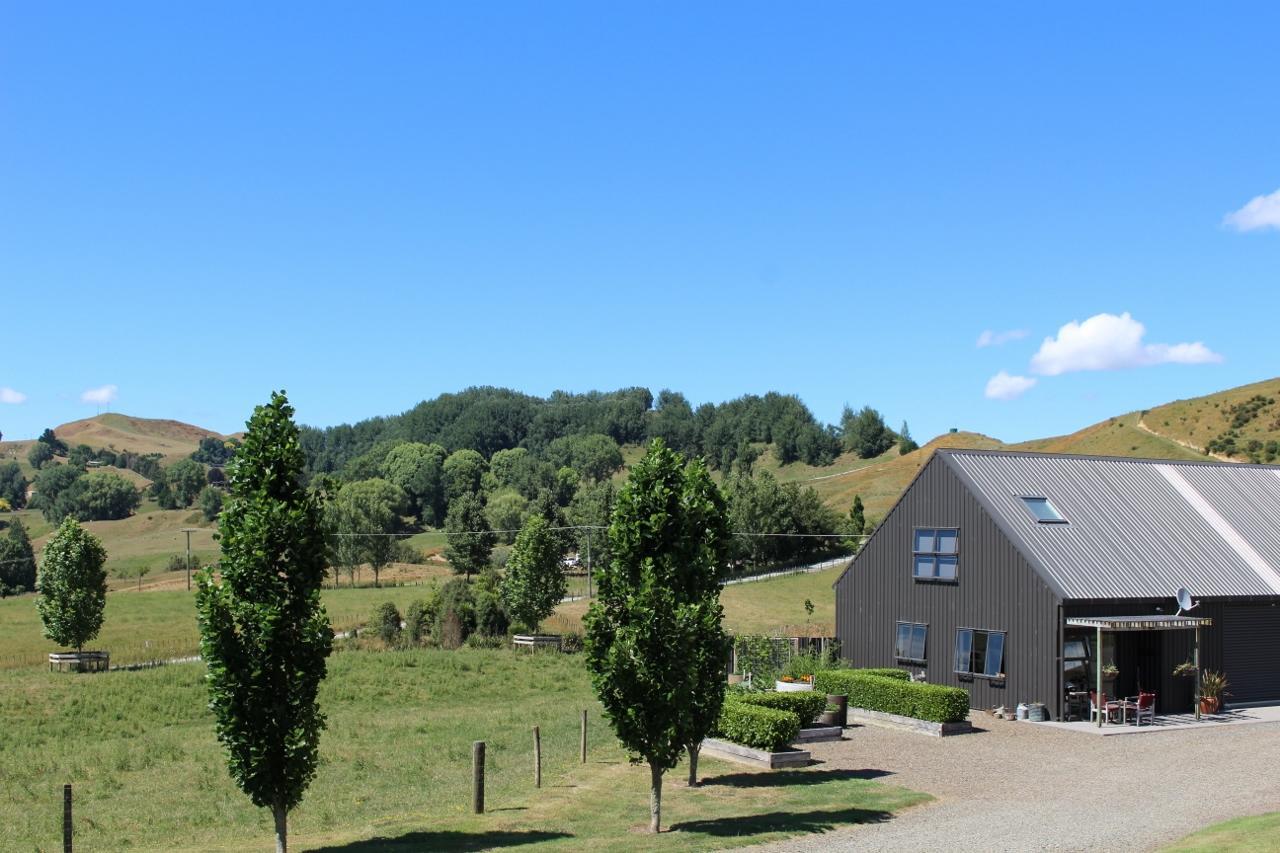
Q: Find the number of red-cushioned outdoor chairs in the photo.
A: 2